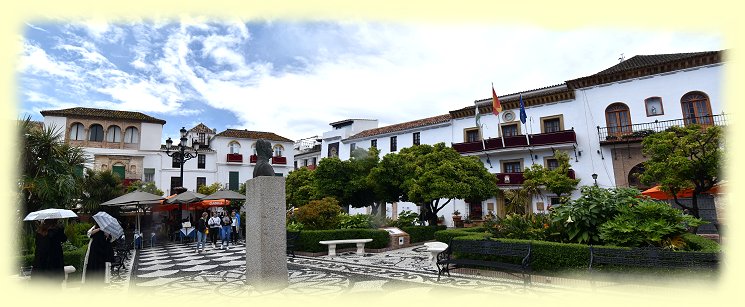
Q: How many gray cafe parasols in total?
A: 3